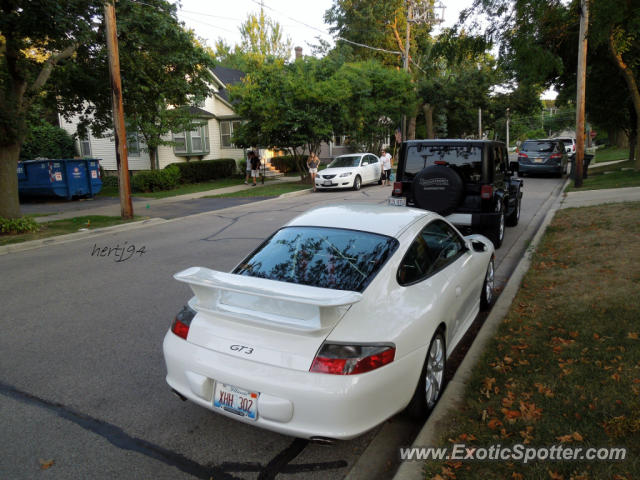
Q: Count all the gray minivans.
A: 1